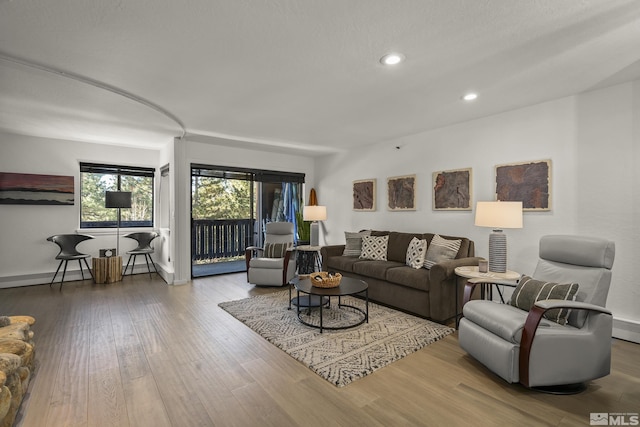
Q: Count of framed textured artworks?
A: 4